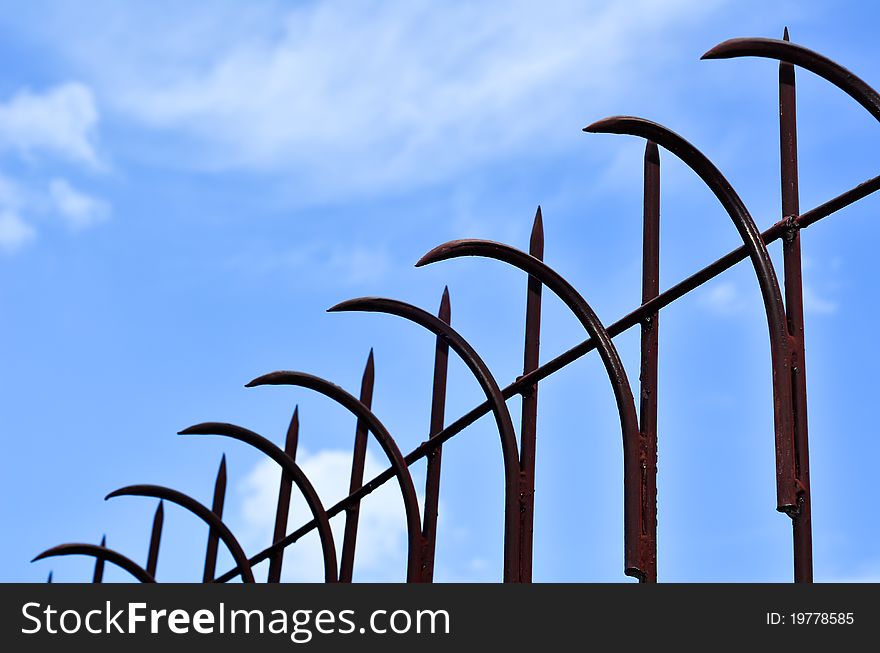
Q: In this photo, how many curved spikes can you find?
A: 8